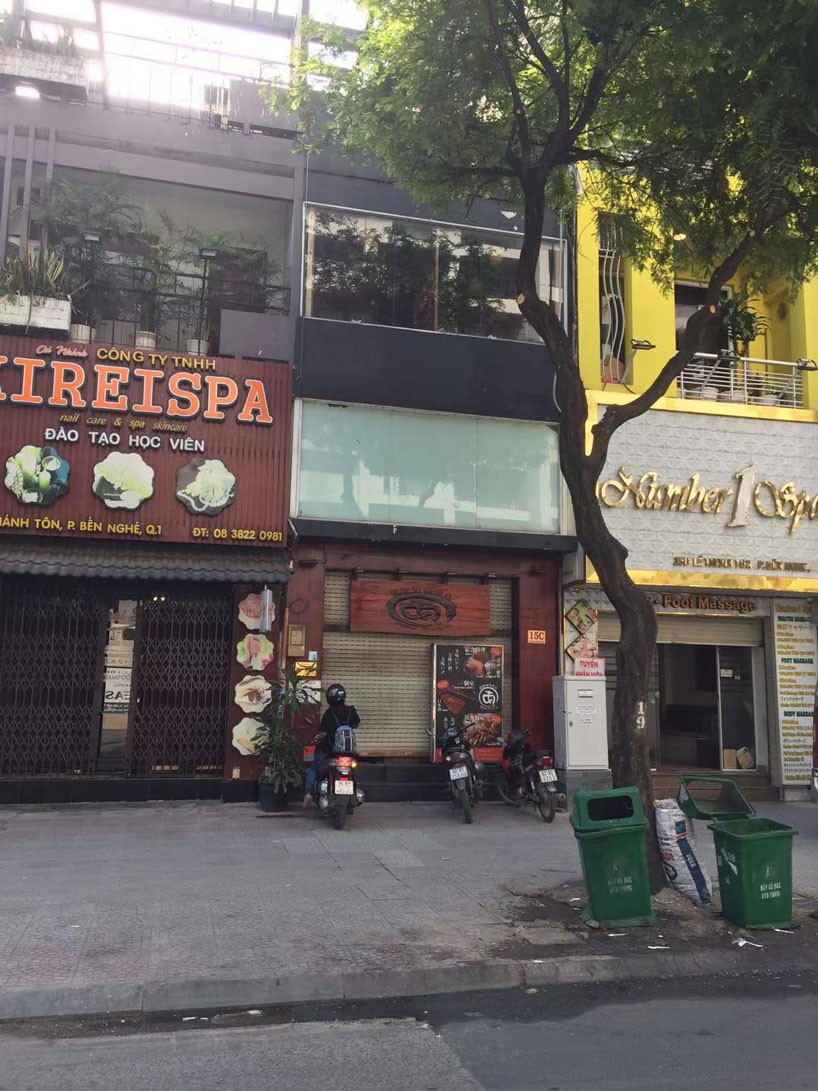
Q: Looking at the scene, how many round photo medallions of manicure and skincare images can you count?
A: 7